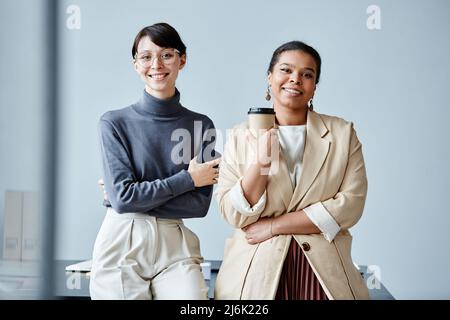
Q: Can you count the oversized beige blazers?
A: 1